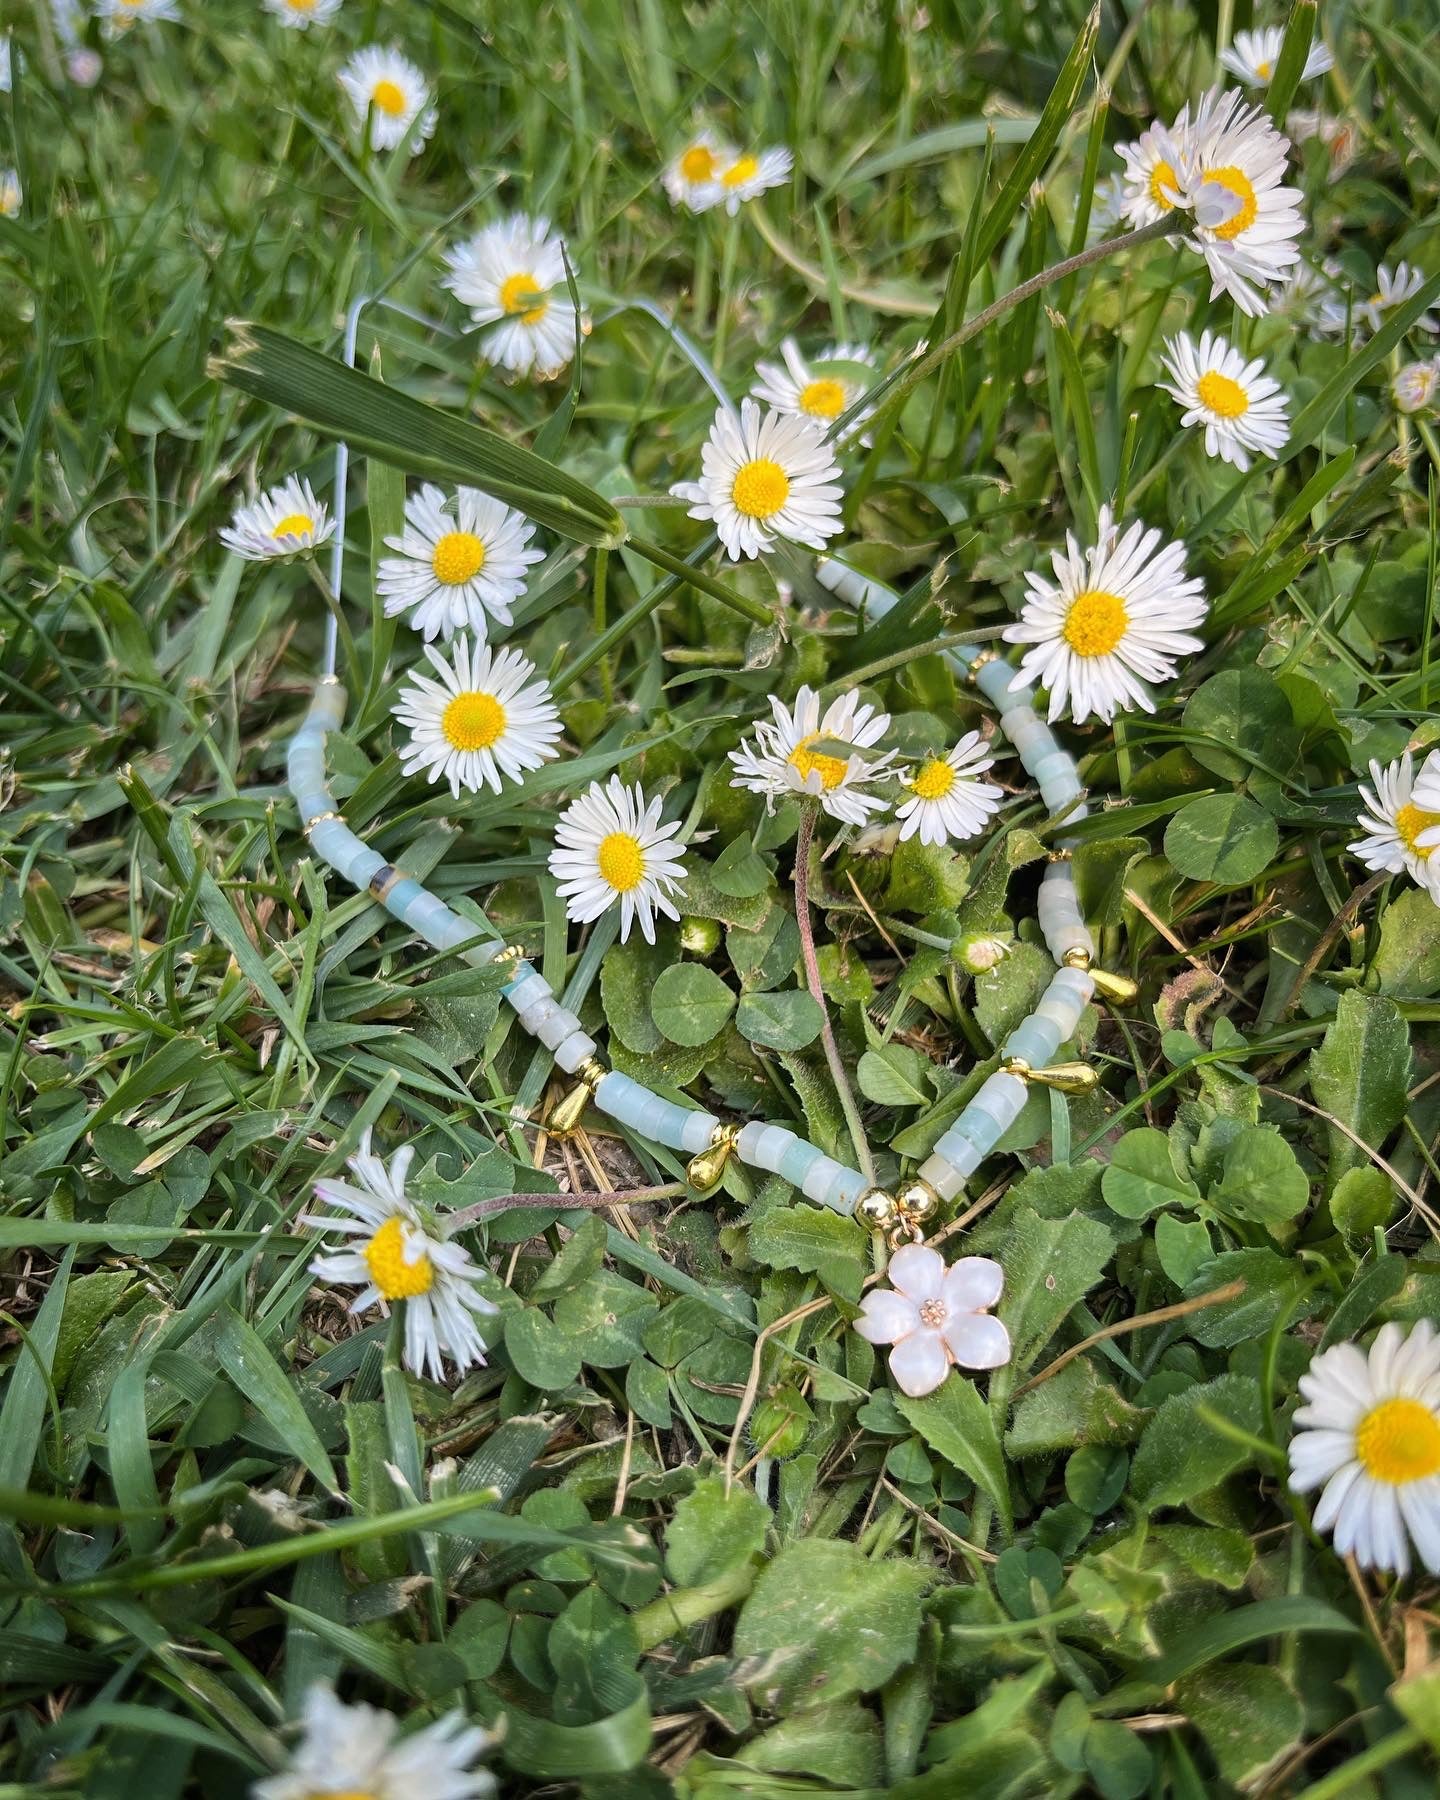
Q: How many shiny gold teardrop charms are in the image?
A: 4